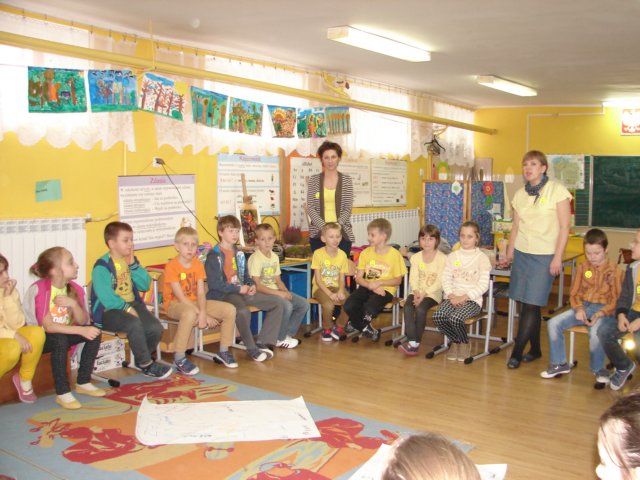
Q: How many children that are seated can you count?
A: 12